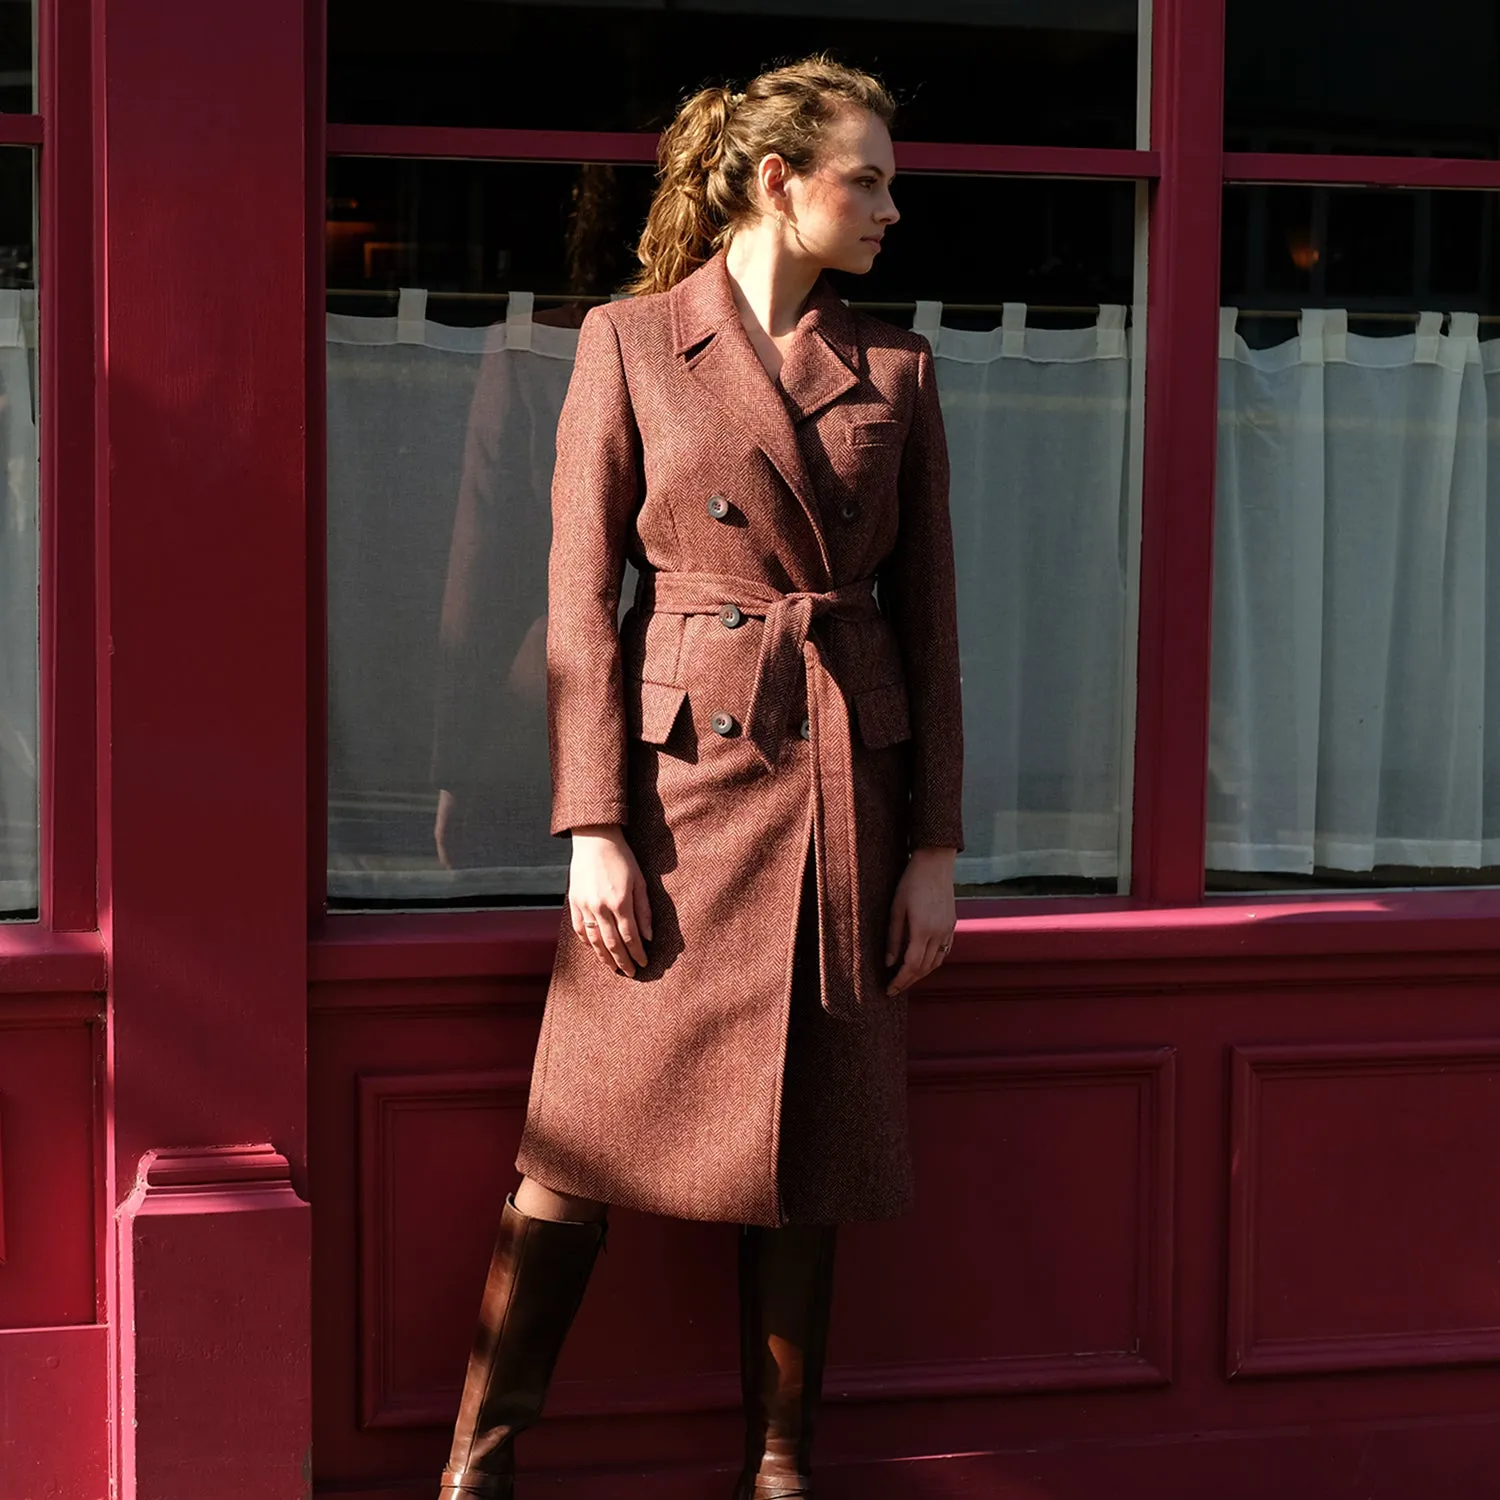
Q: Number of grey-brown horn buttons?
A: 5